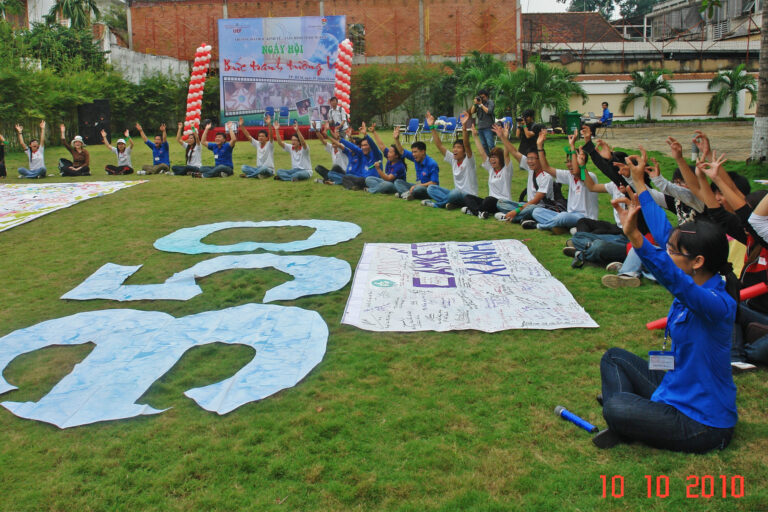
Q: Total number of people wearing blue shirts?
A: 8